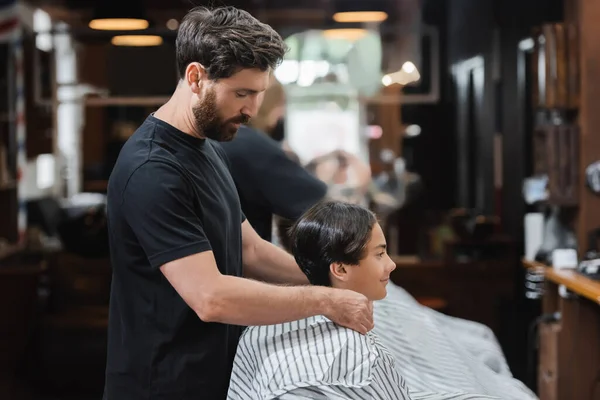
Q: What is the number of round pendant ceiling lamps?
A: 4